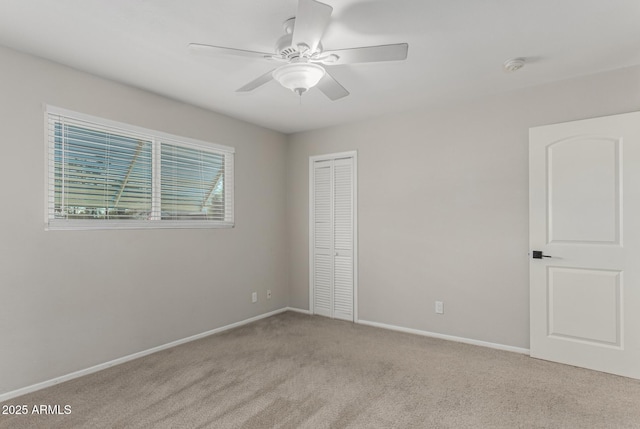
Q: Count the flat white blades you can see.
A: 5